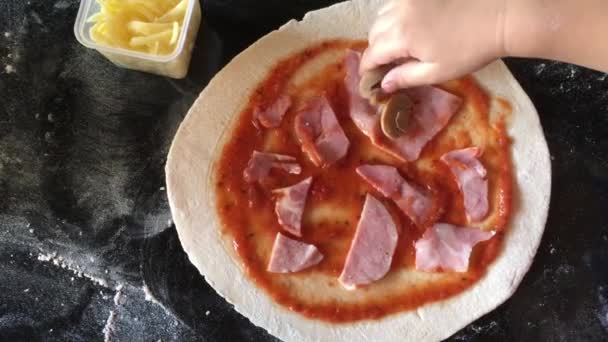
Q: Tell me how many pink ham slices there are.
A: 10